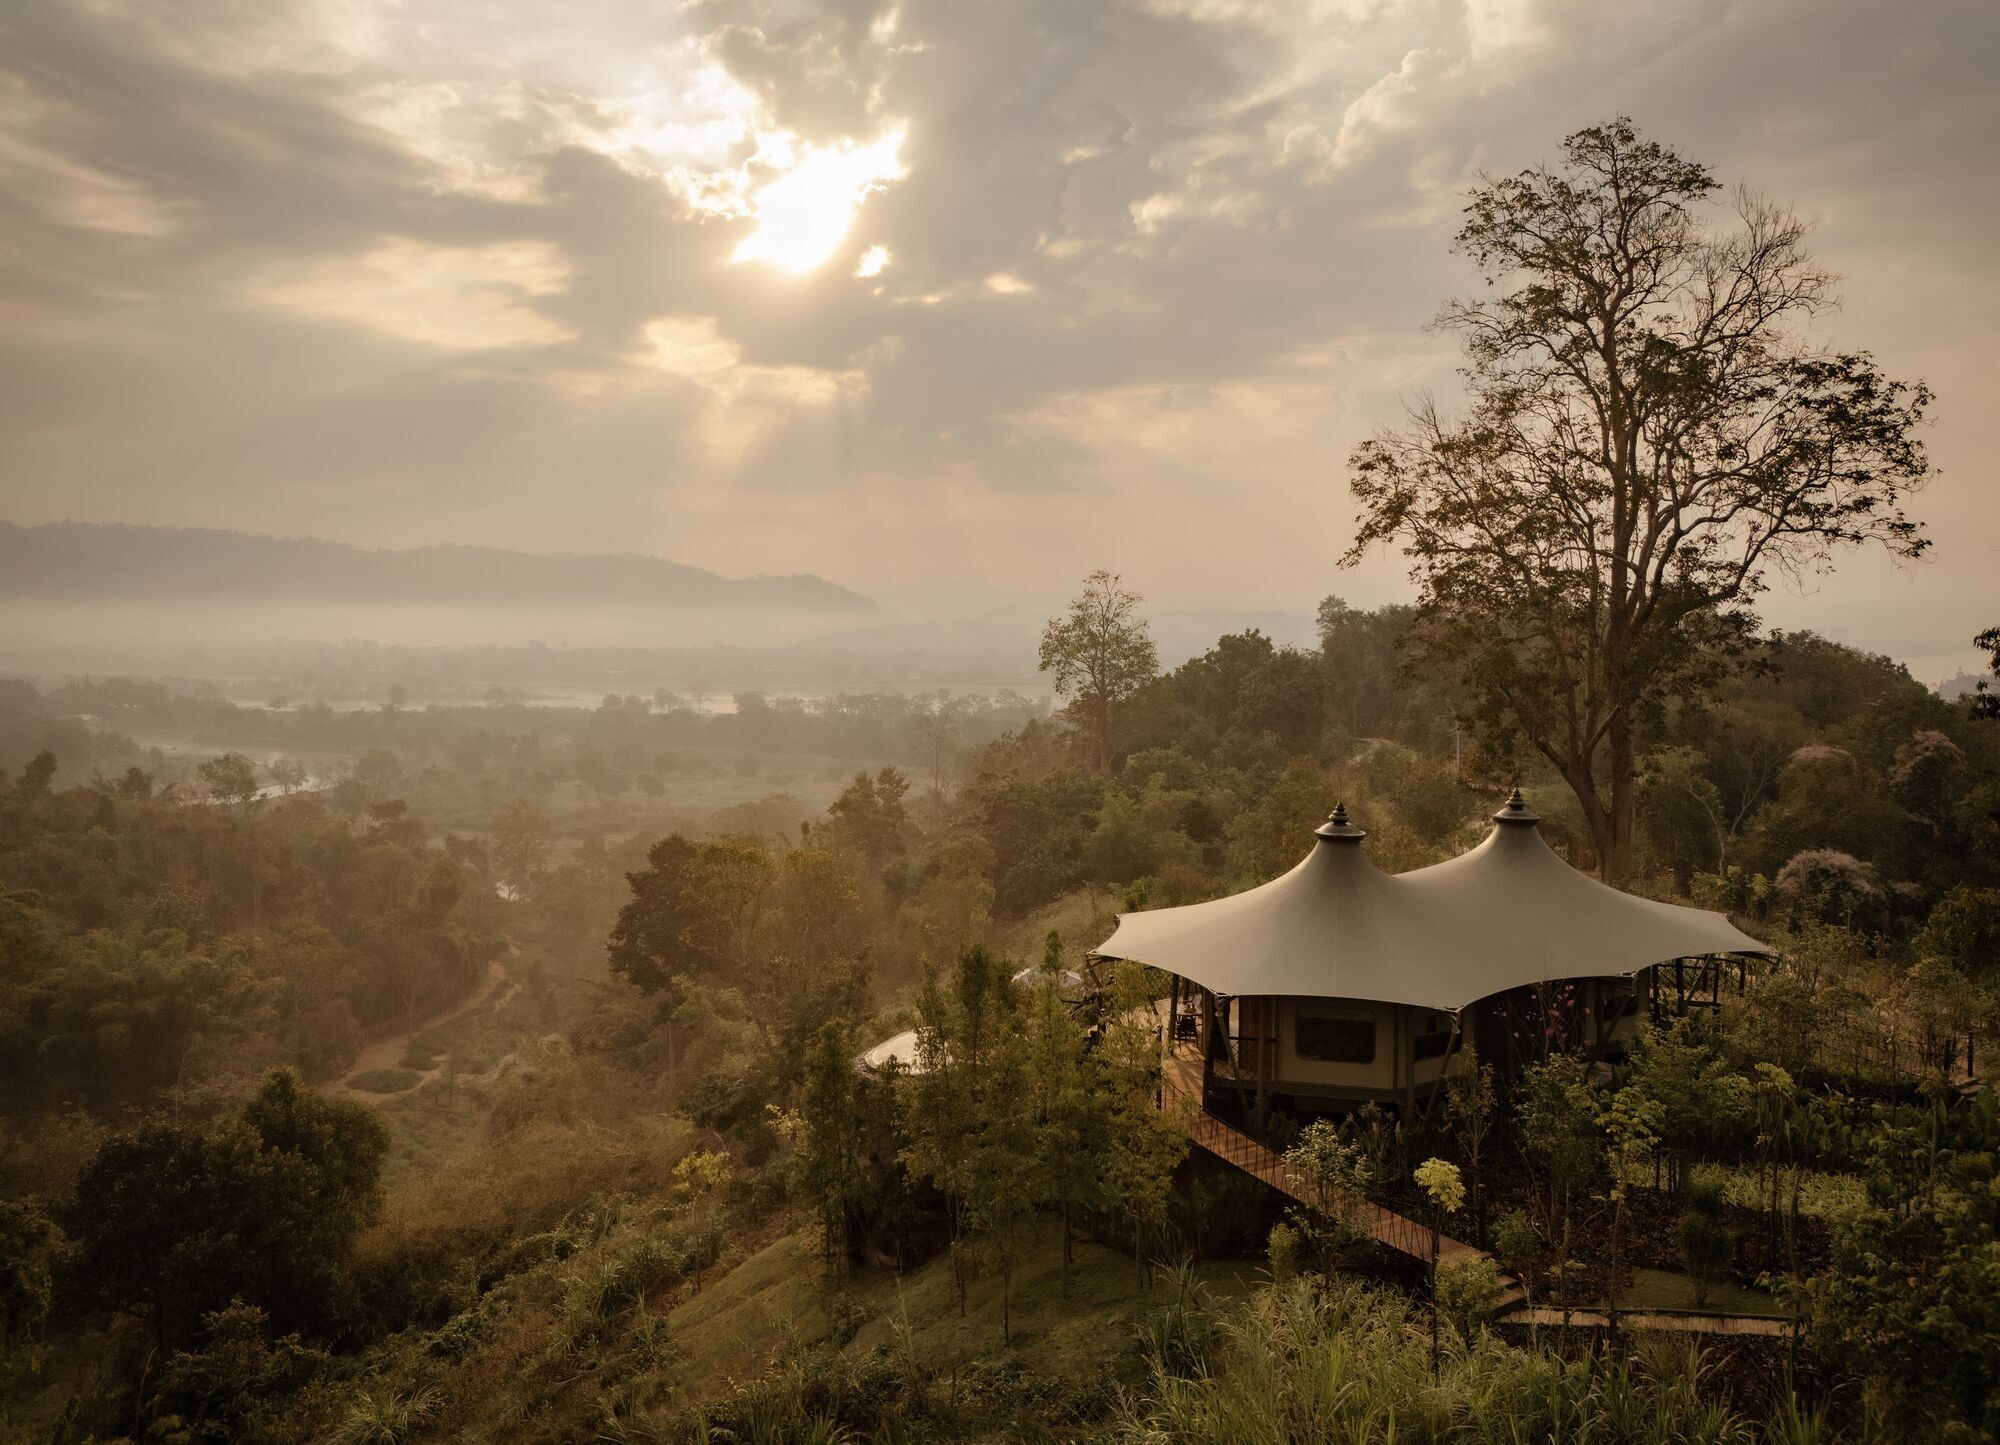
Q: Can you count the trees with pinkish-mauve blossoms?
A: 3